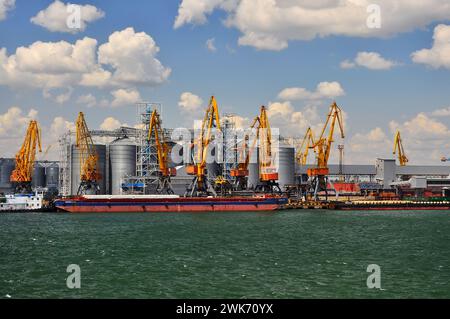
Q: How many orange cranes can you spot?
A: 9